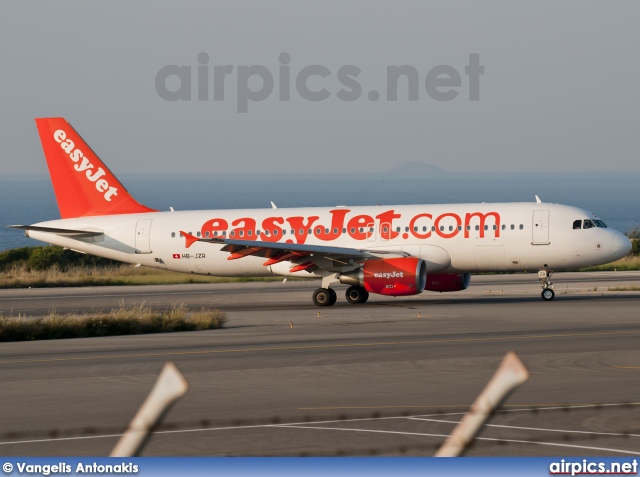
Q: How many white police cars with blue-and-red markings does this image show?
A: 0